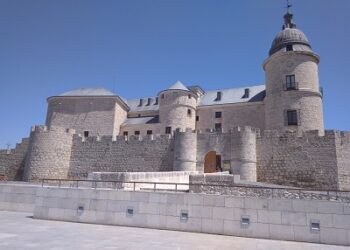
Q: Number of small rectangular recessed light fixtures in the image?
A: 5